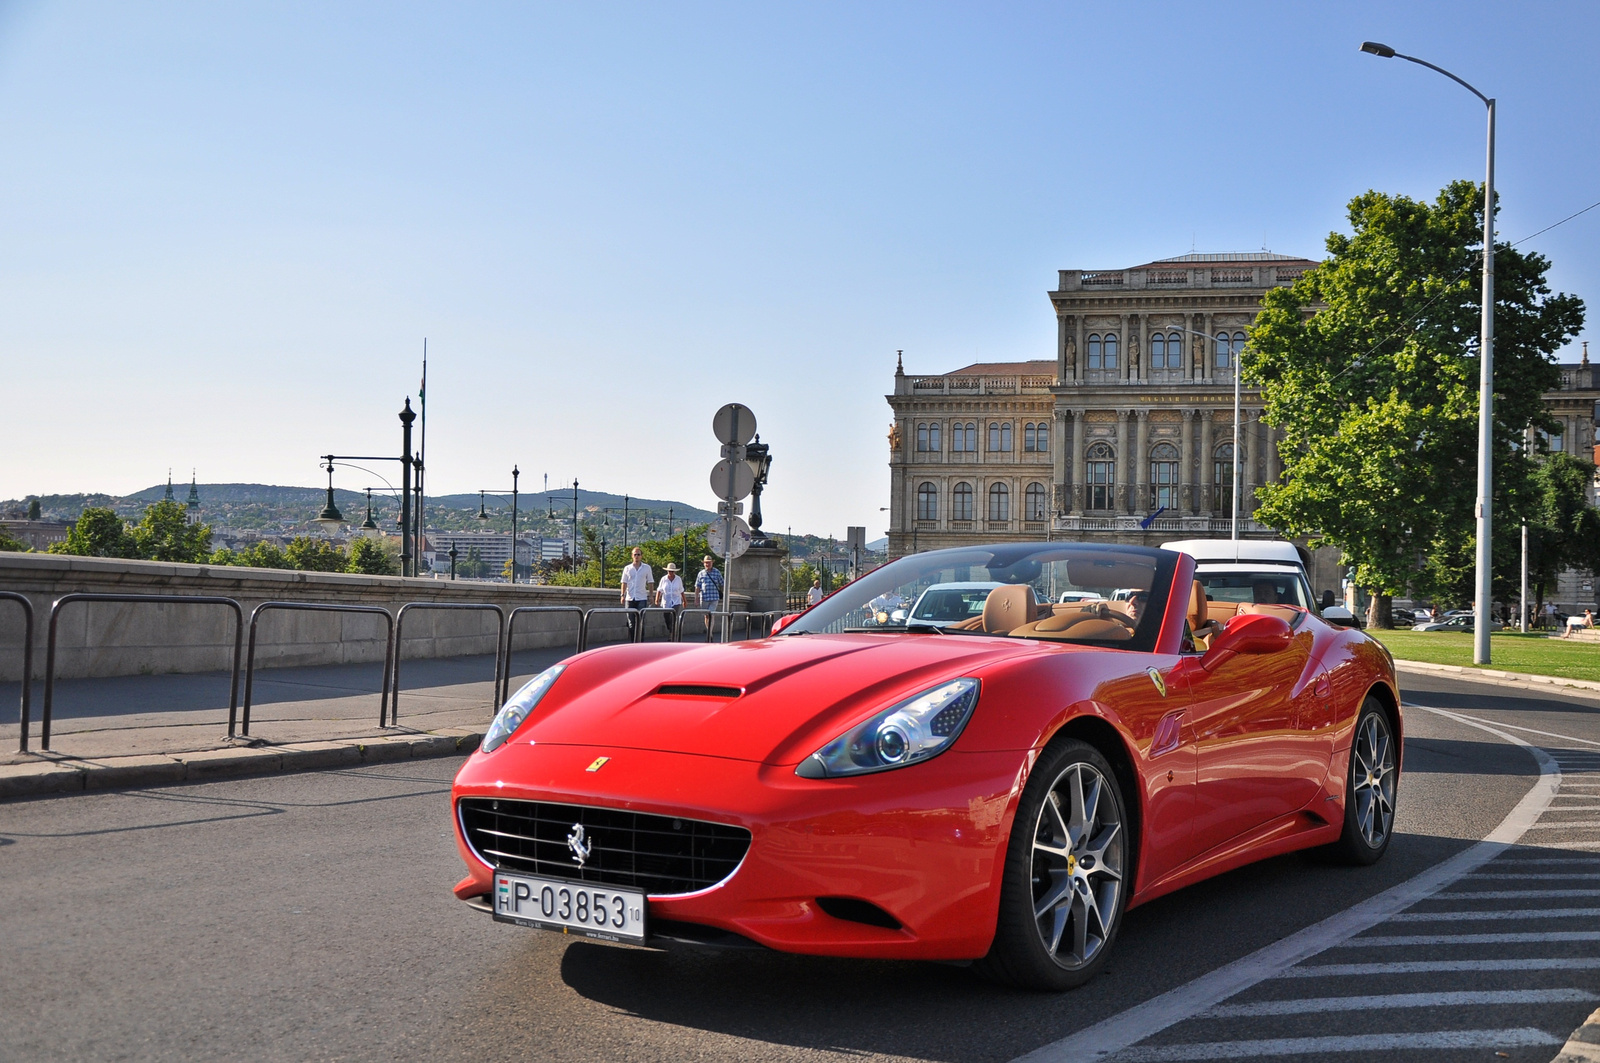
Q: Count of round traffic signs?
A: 3